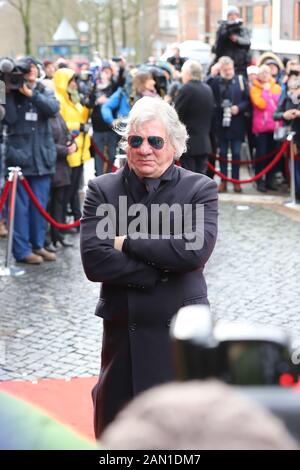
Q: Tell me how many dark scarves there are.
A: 1